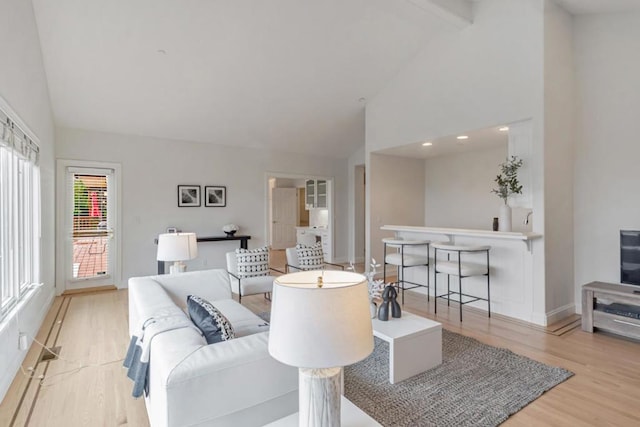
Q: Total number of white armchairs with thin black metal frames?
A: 2